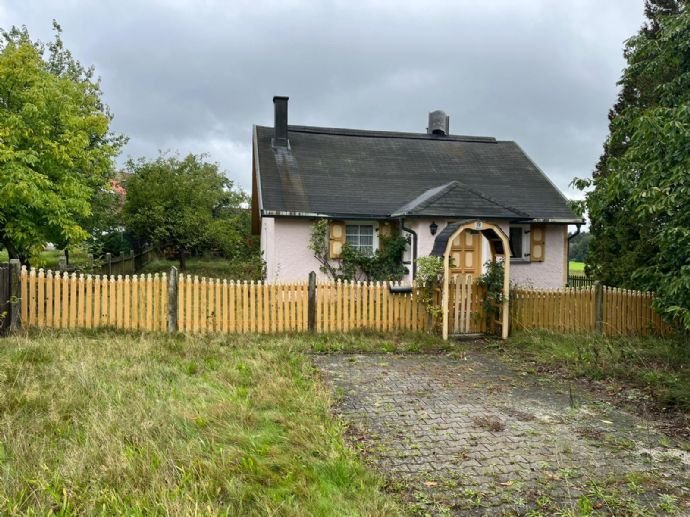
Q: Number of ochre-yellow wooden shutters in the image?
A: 3